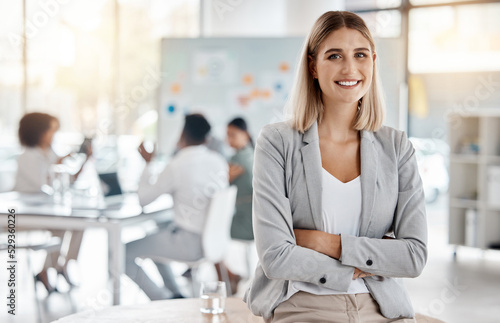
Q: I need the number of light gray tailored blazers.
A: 1